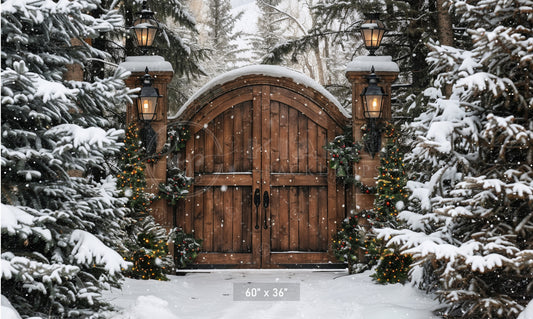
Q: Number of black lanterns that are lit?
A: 4